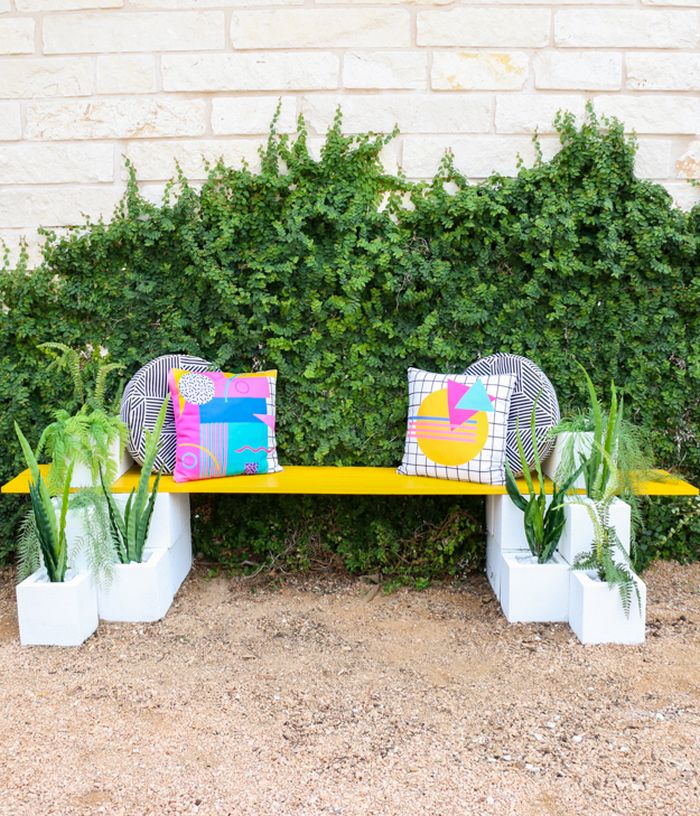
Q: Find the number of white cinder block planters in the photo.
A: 8